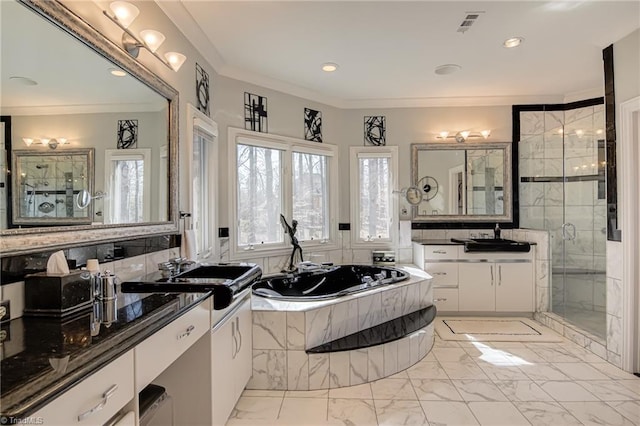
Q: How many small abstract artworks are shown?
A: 4